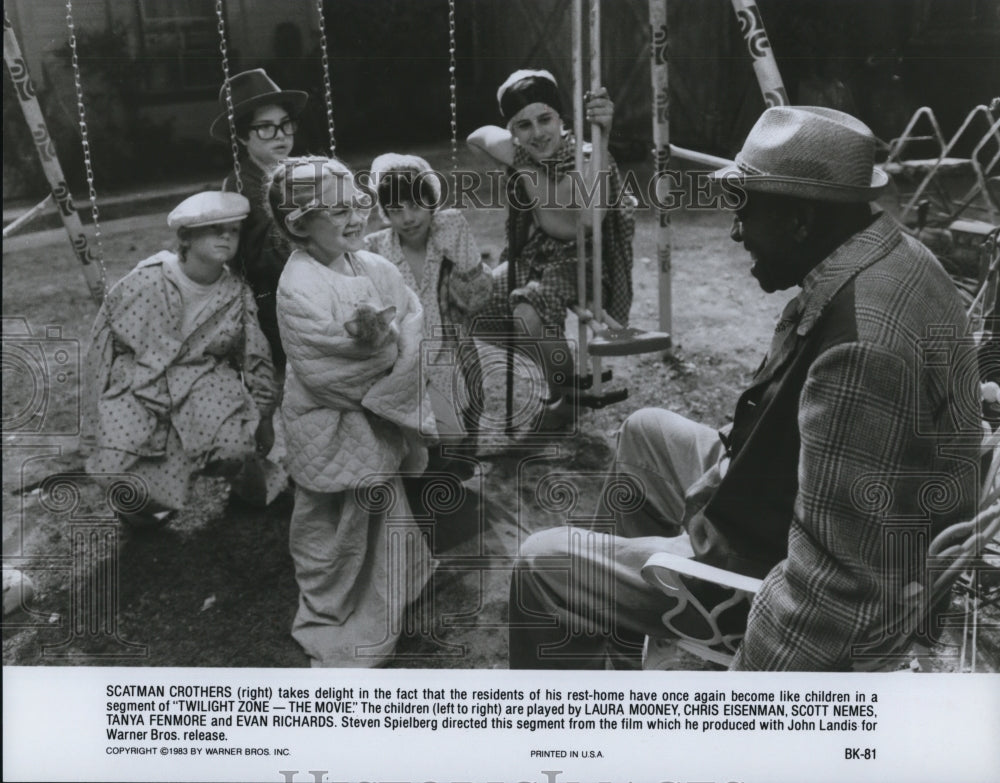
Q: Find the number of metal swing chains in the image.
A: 4